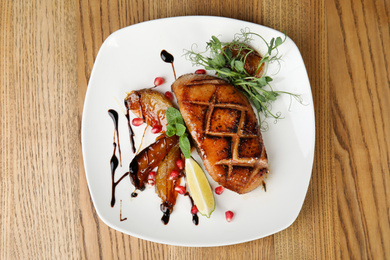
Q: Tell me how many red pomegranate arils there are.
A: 13